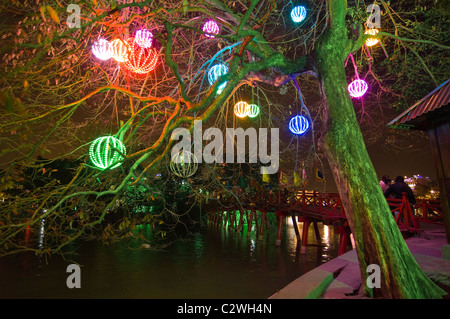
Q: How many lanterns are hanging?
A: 14